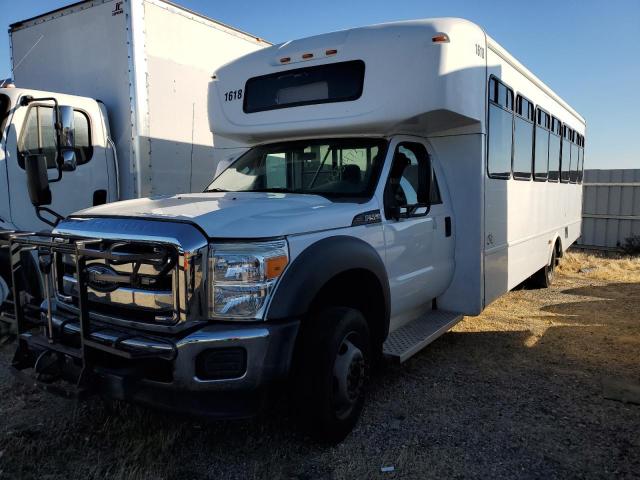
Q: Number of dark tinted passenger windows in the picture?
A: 7